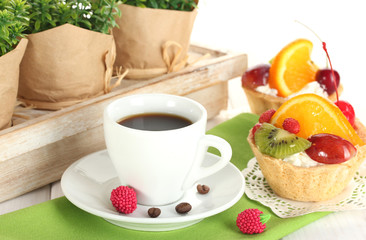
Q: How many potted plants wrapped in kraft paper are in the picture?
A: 3